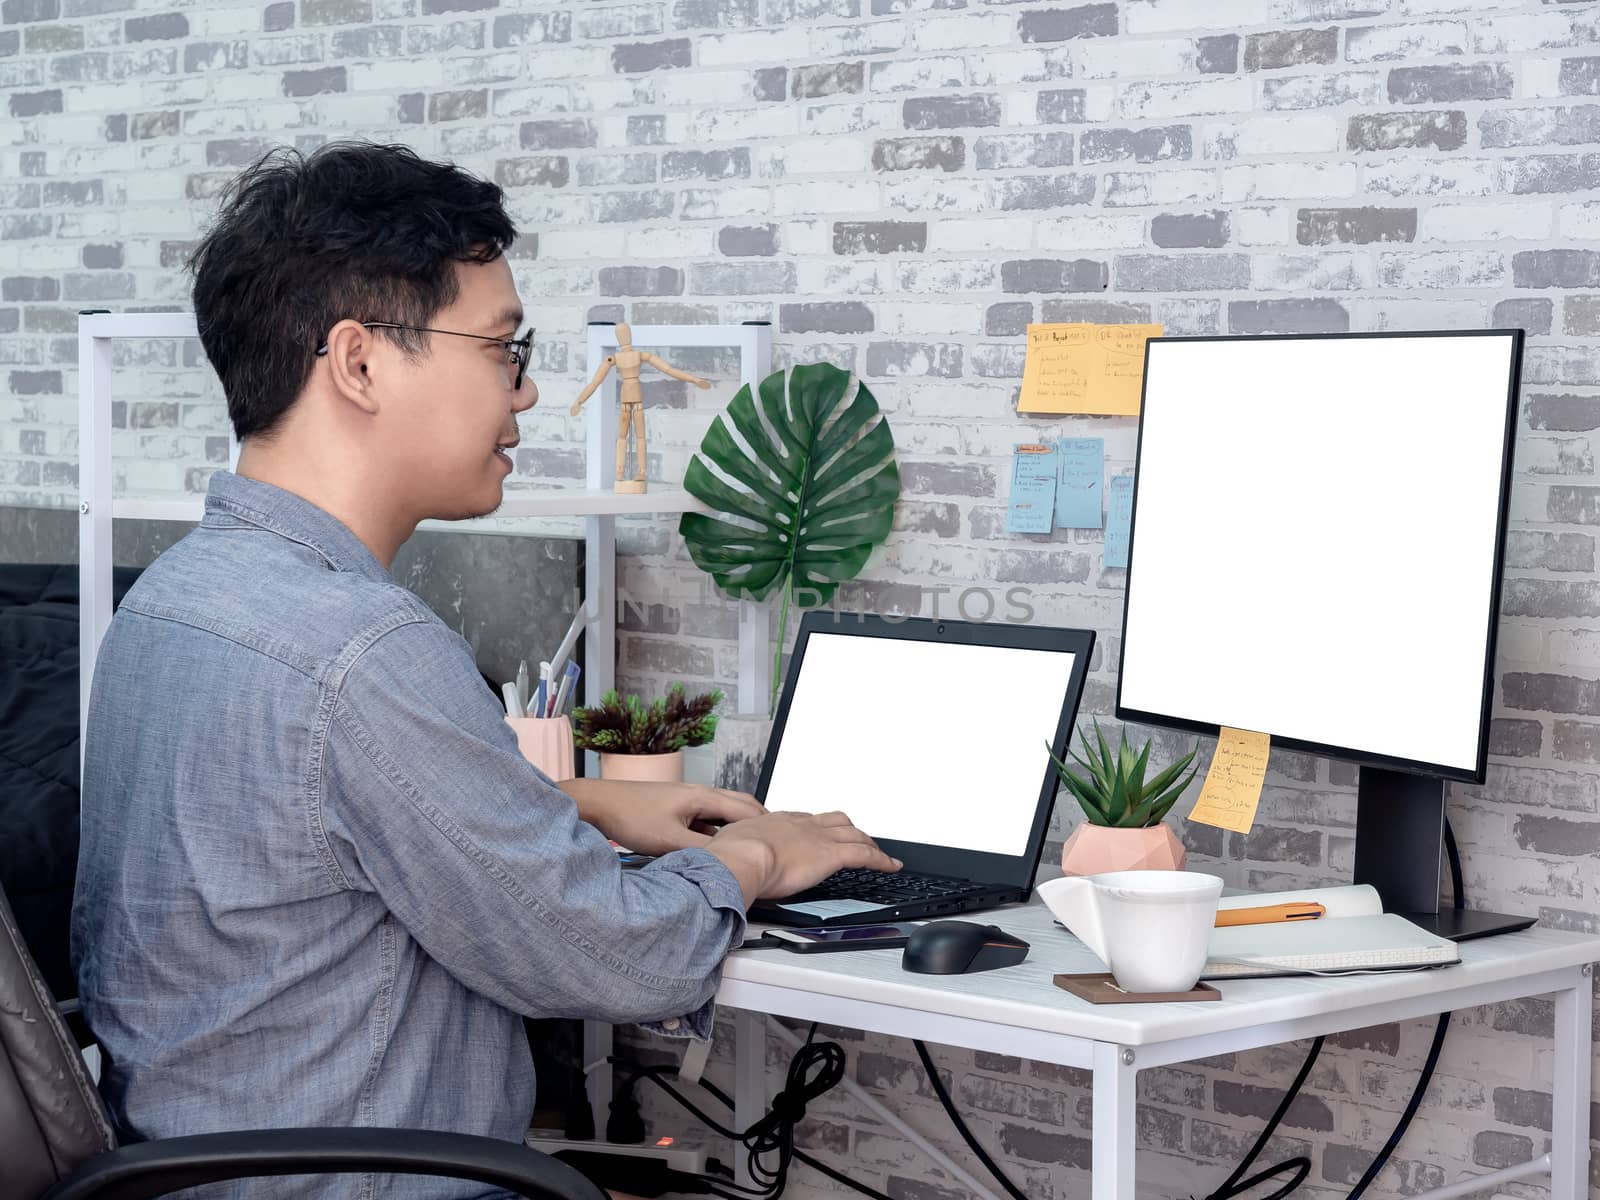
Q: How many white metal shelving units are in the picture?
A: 1